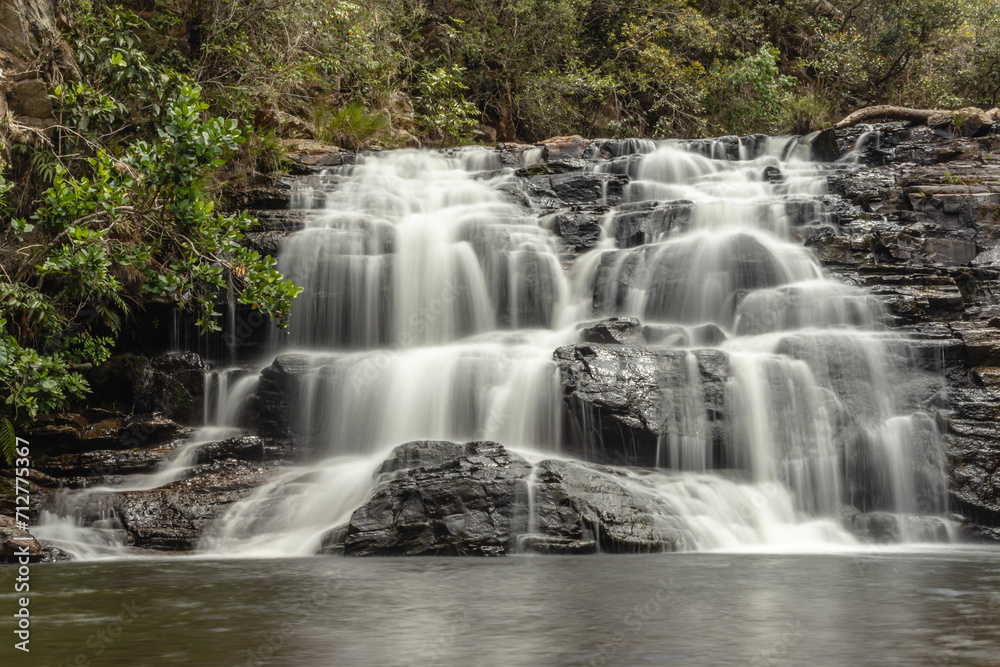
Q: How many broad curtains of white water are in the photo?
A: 2